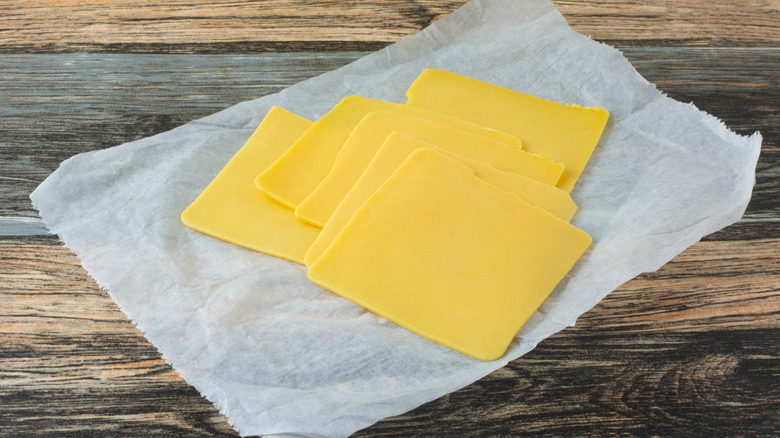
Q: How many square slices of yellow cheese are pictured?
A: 6